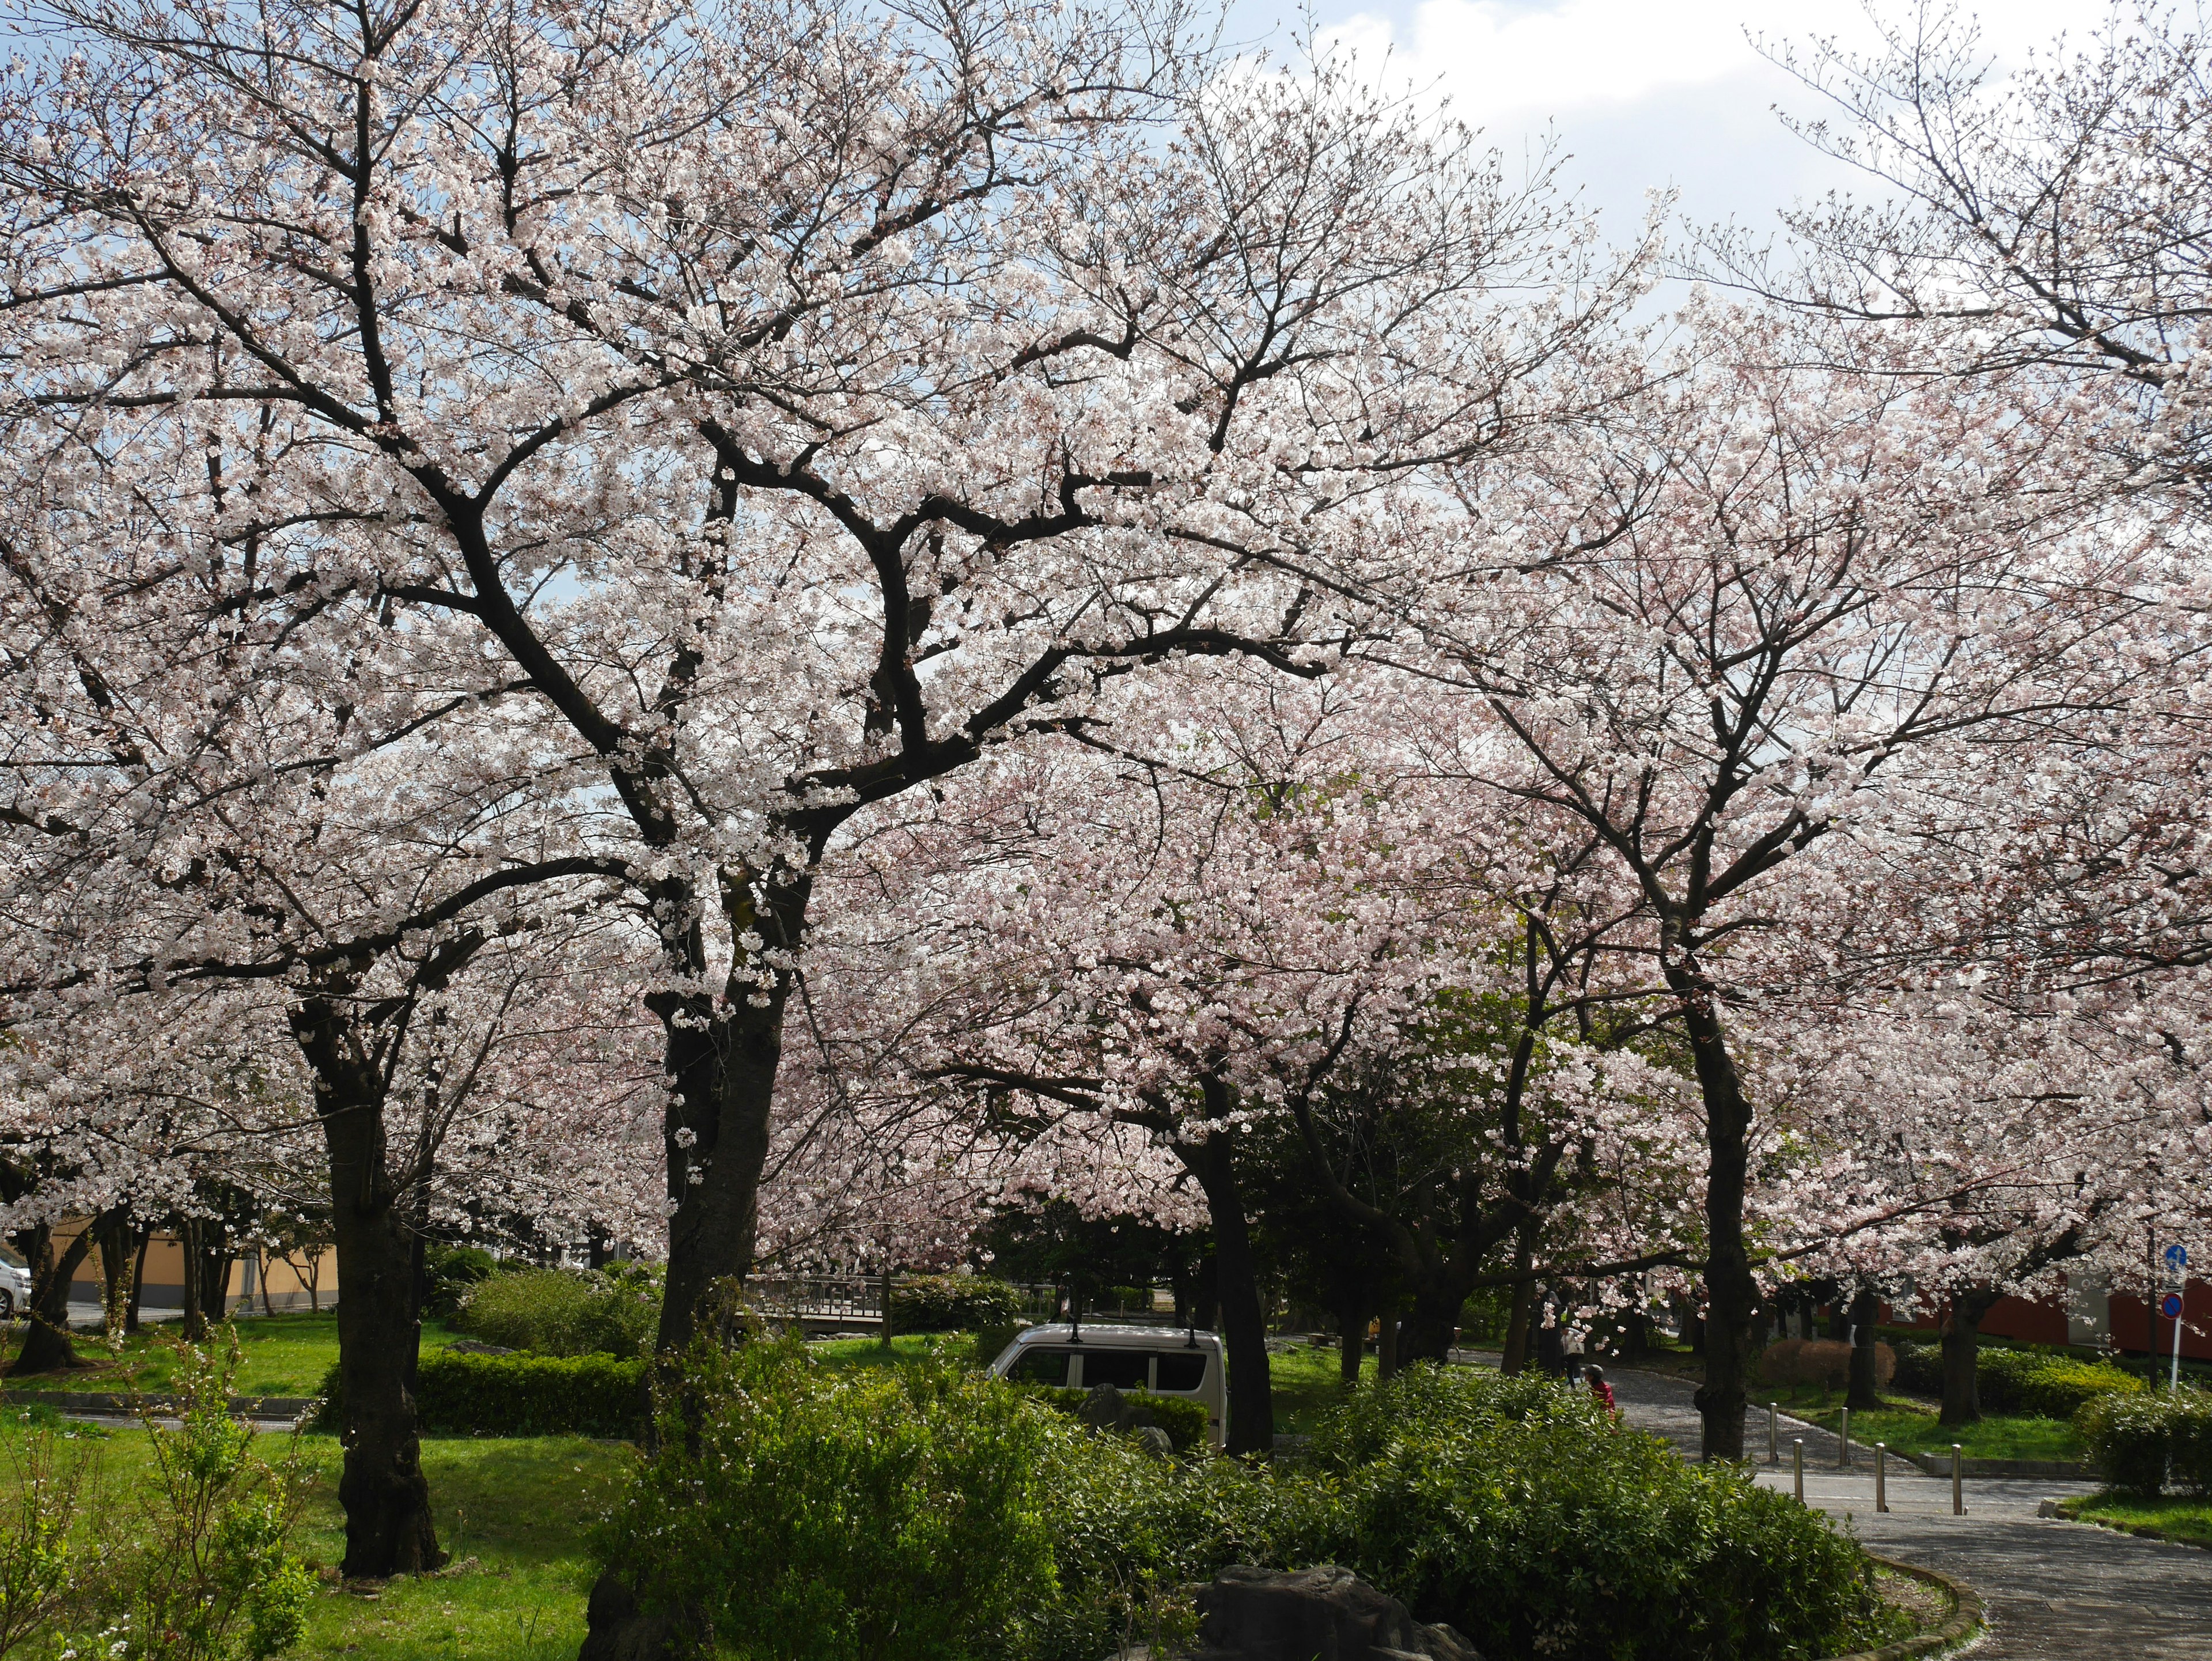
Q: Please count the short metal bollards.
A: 5